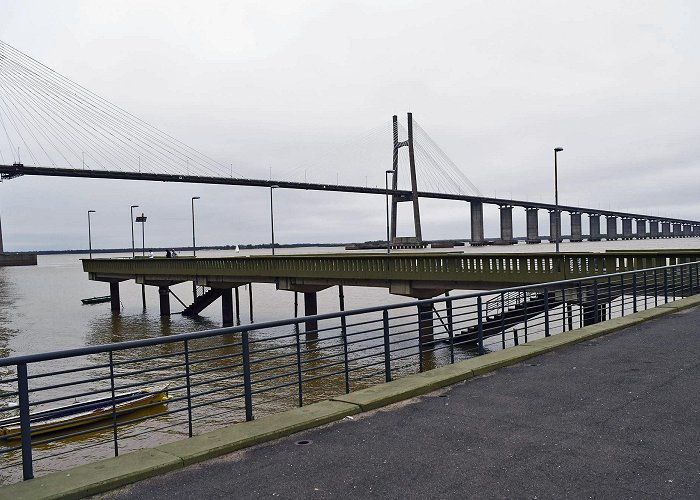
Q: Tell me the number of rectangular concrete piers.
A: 14